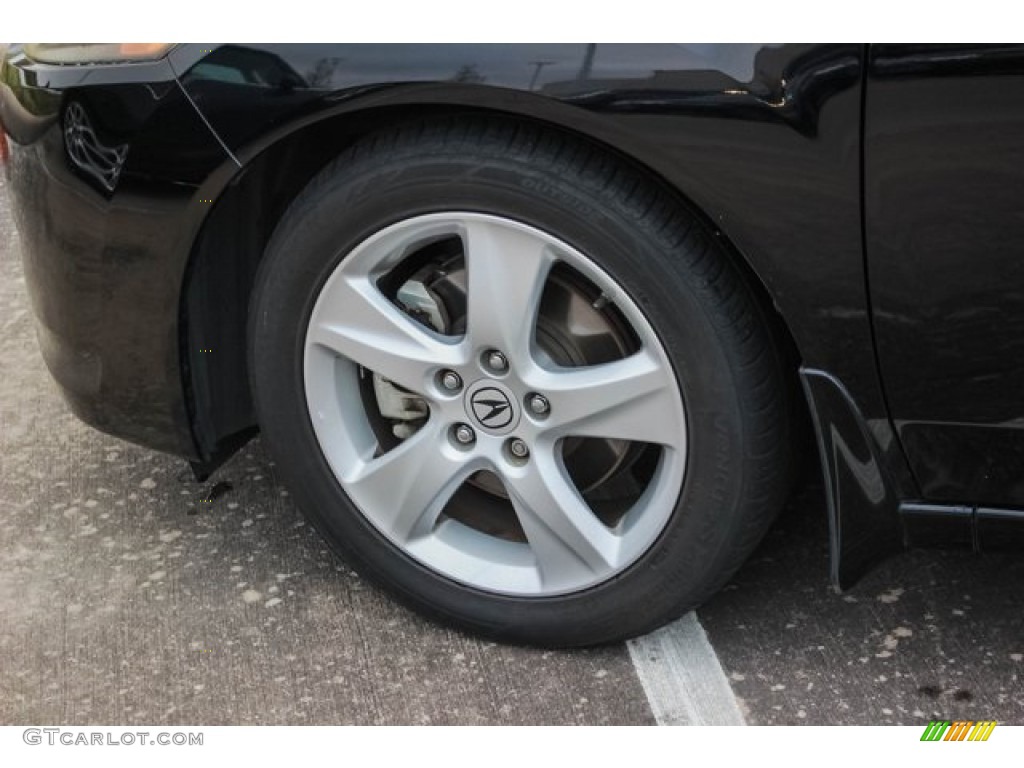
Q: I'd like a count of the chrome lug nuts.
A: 5